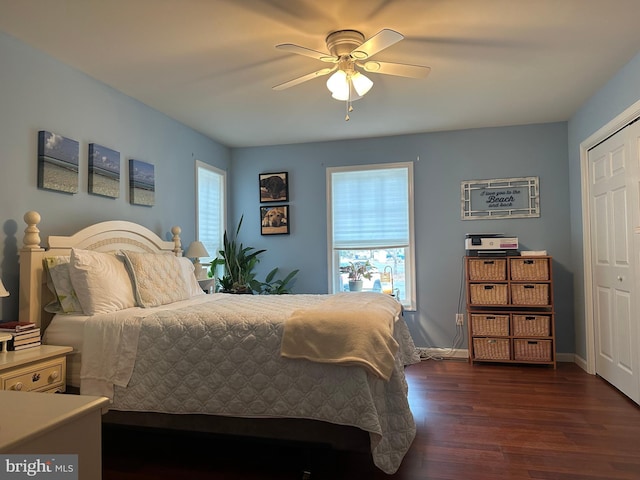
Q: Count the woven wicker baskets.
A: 8